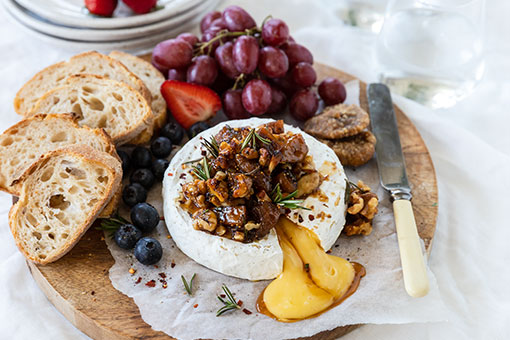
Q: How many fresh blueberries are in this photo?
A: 11